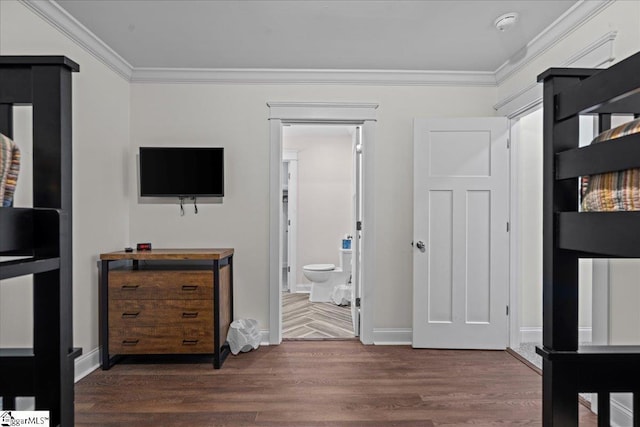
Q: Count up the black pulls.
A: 6